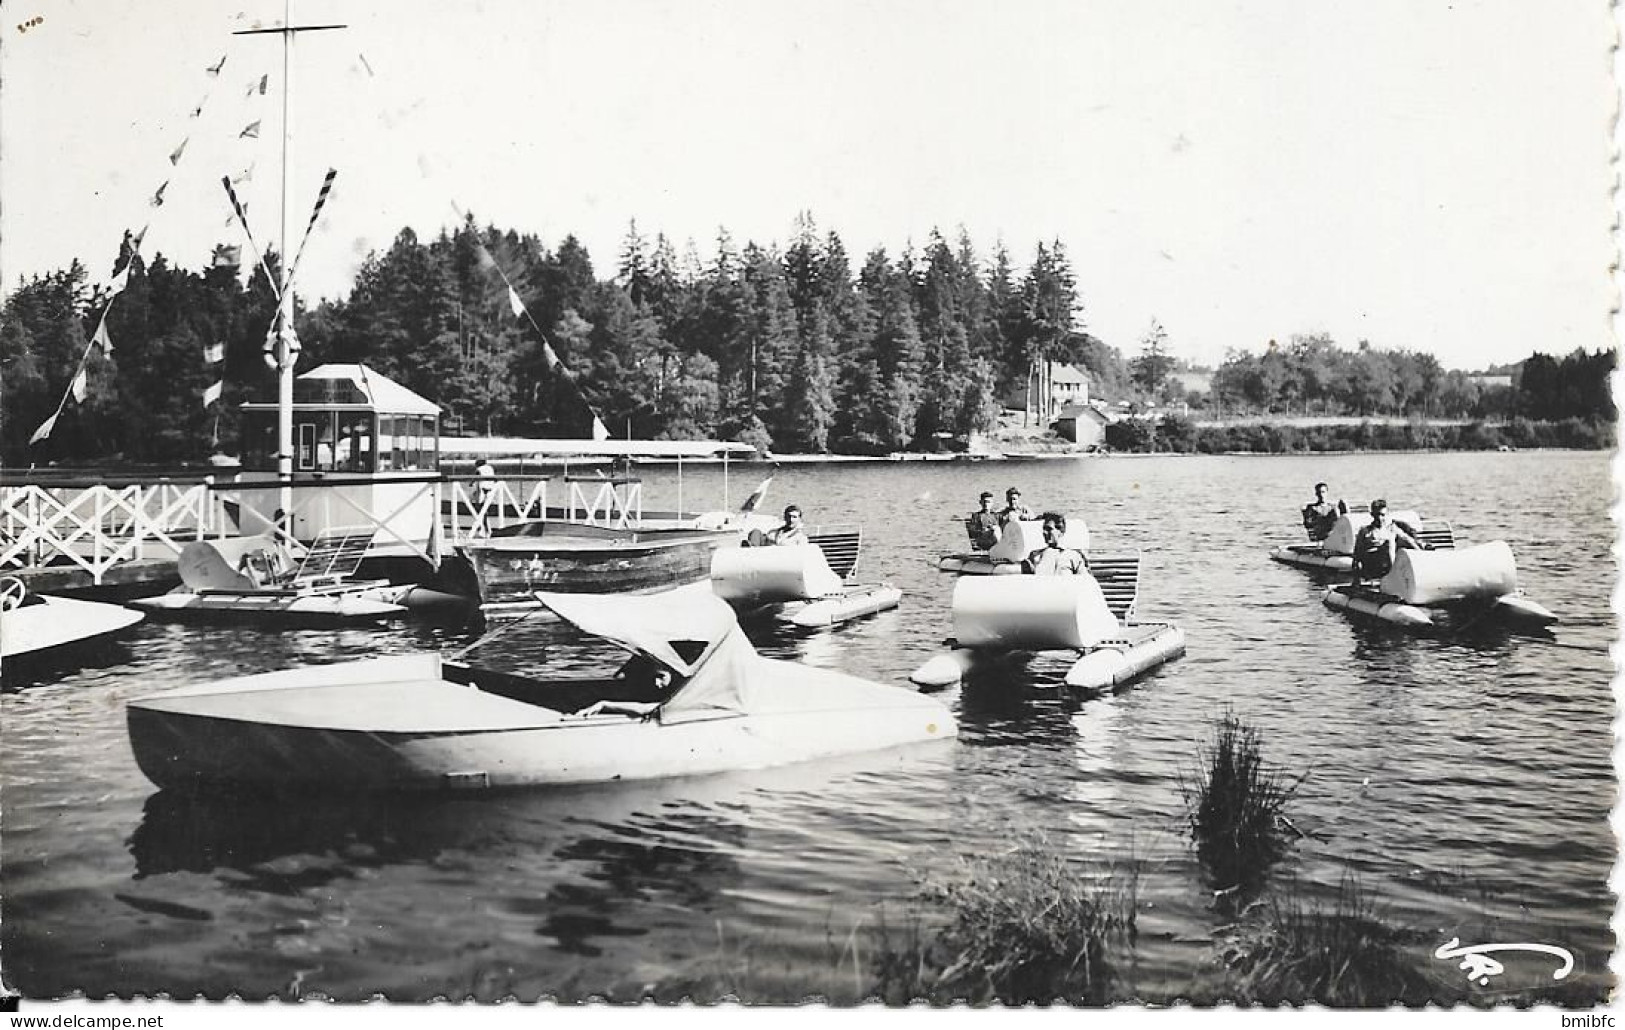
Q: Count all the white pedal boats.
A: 6